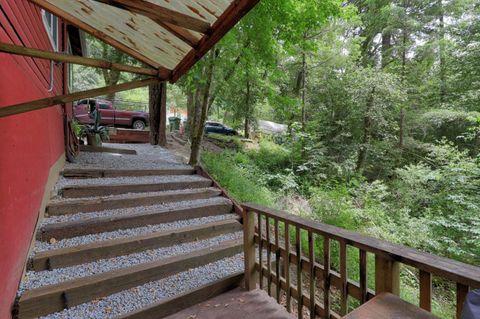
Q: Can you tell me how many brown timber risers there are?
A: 7